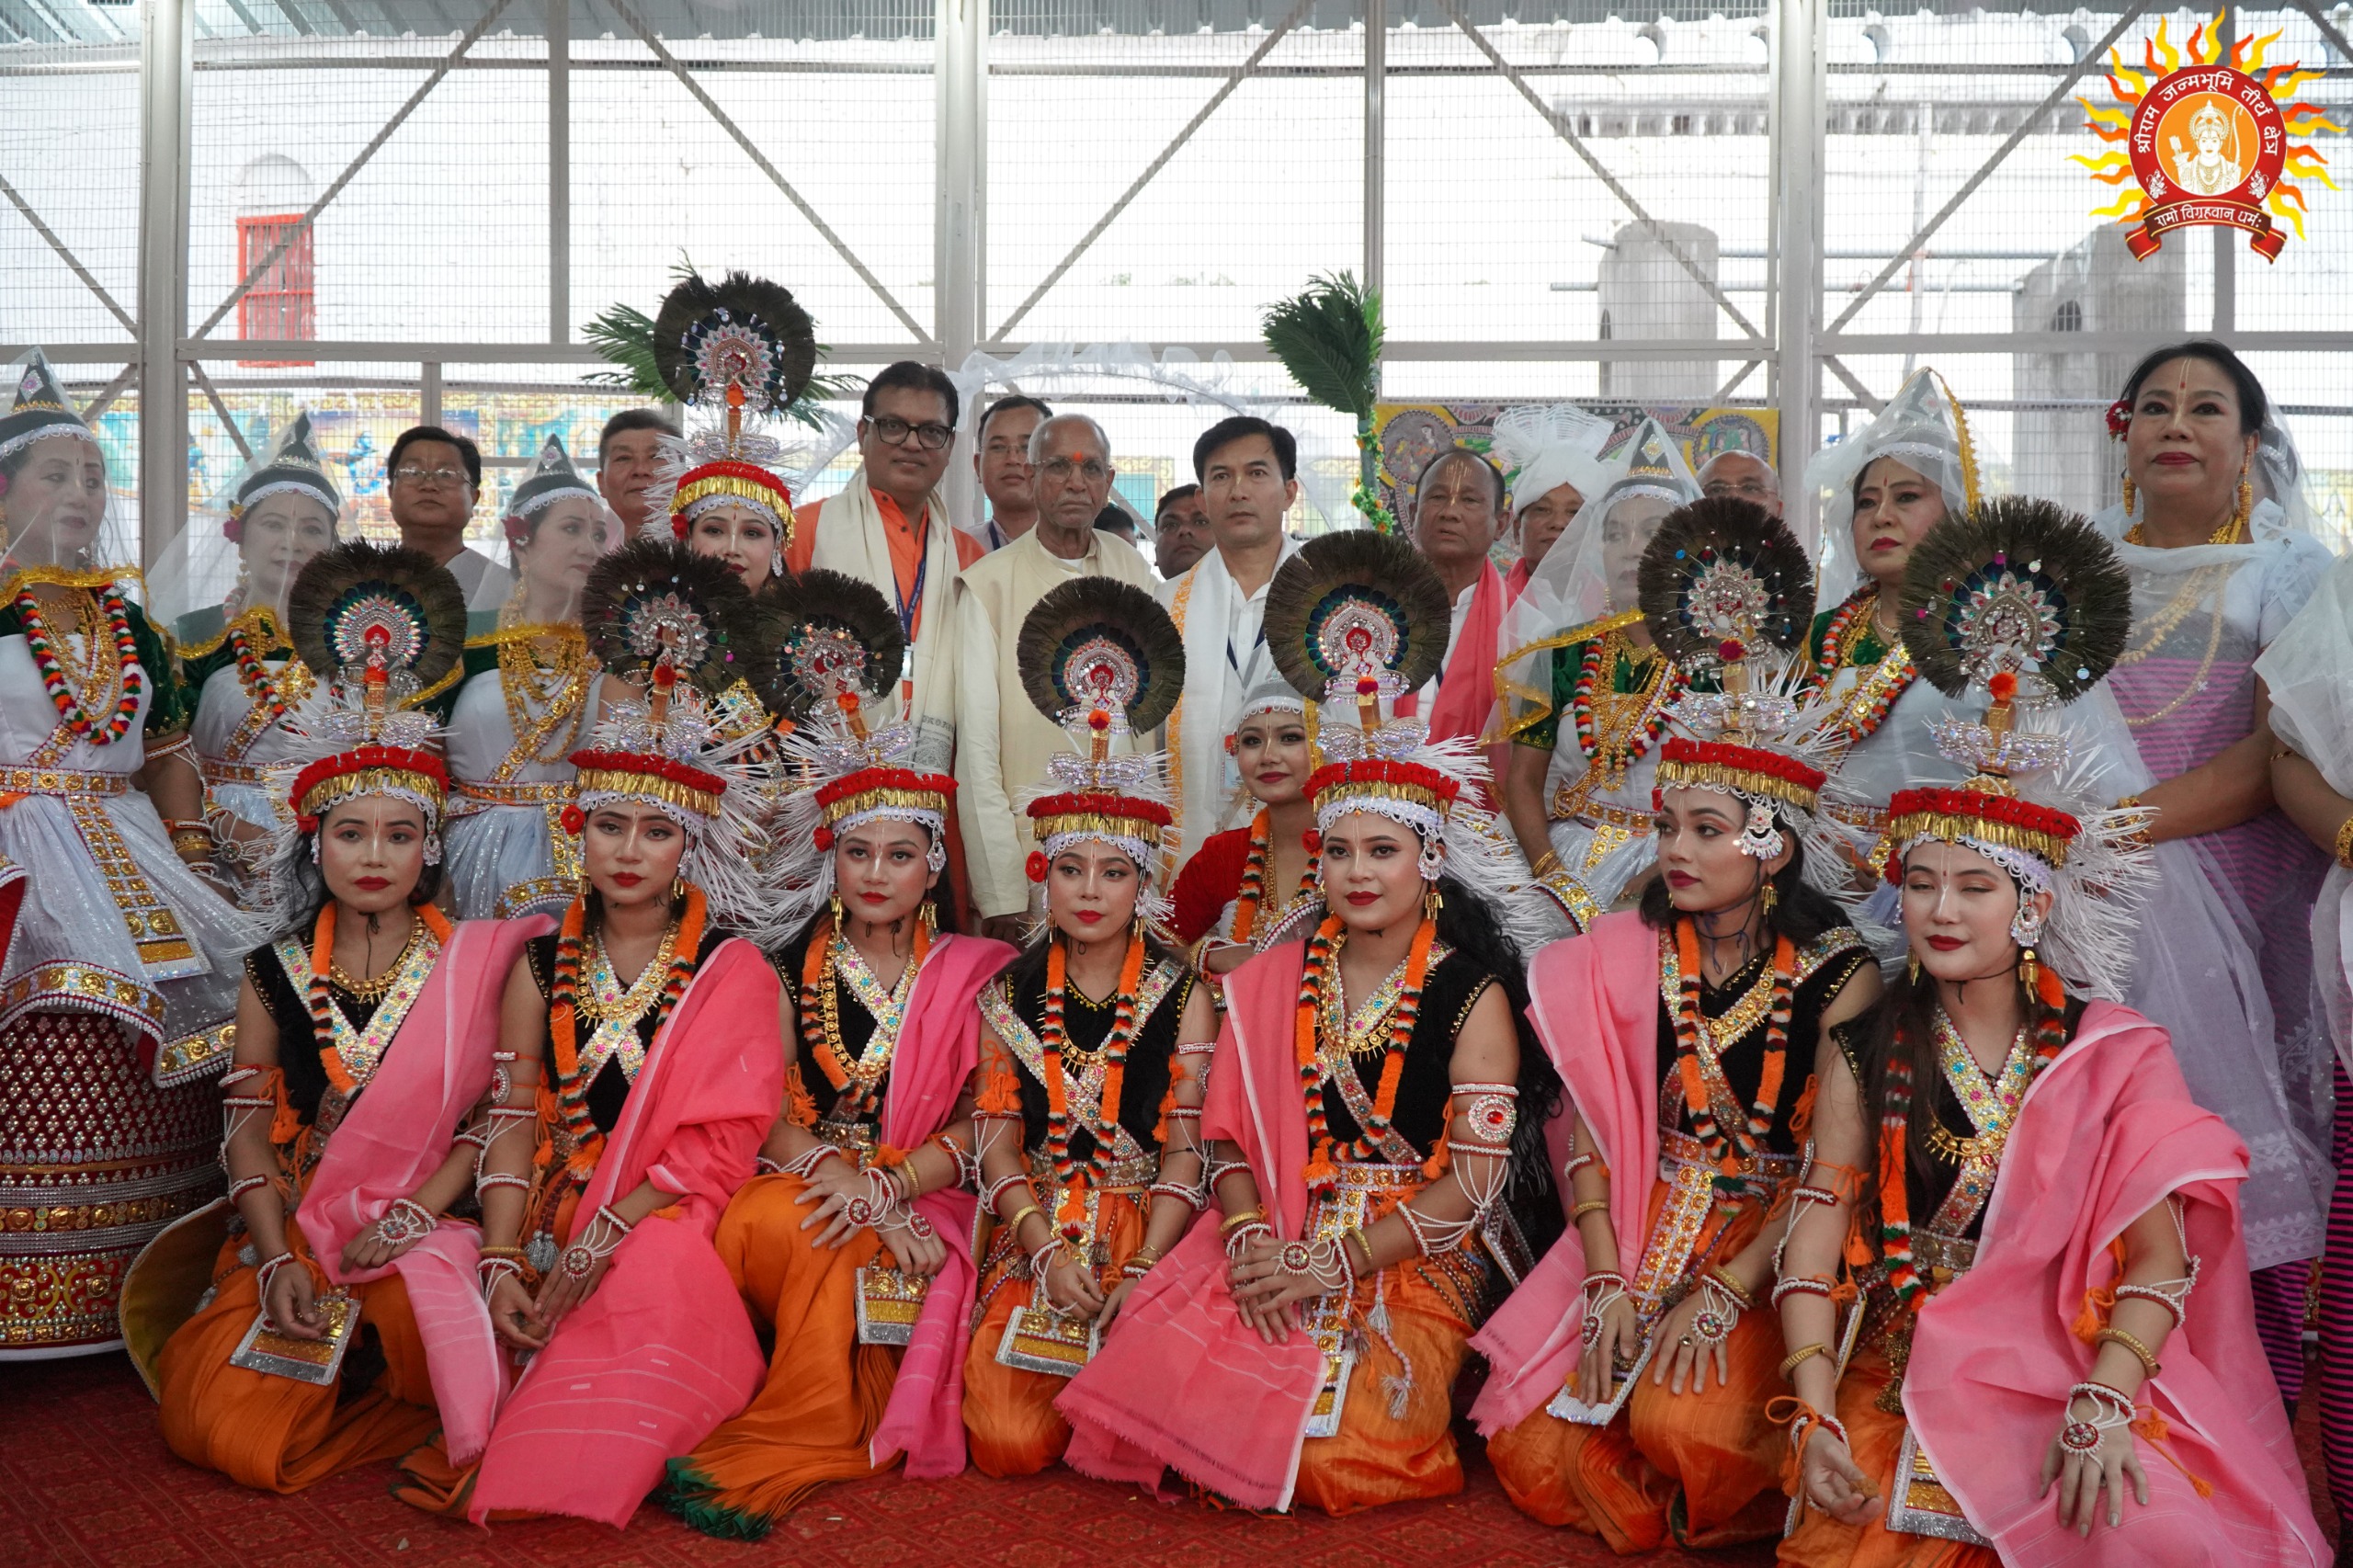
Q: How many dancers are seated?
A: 7